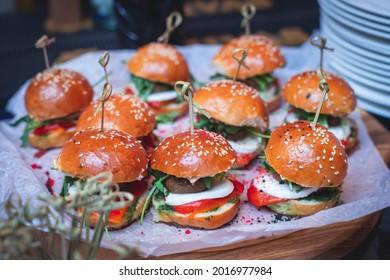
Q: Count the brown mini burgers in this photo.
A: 9